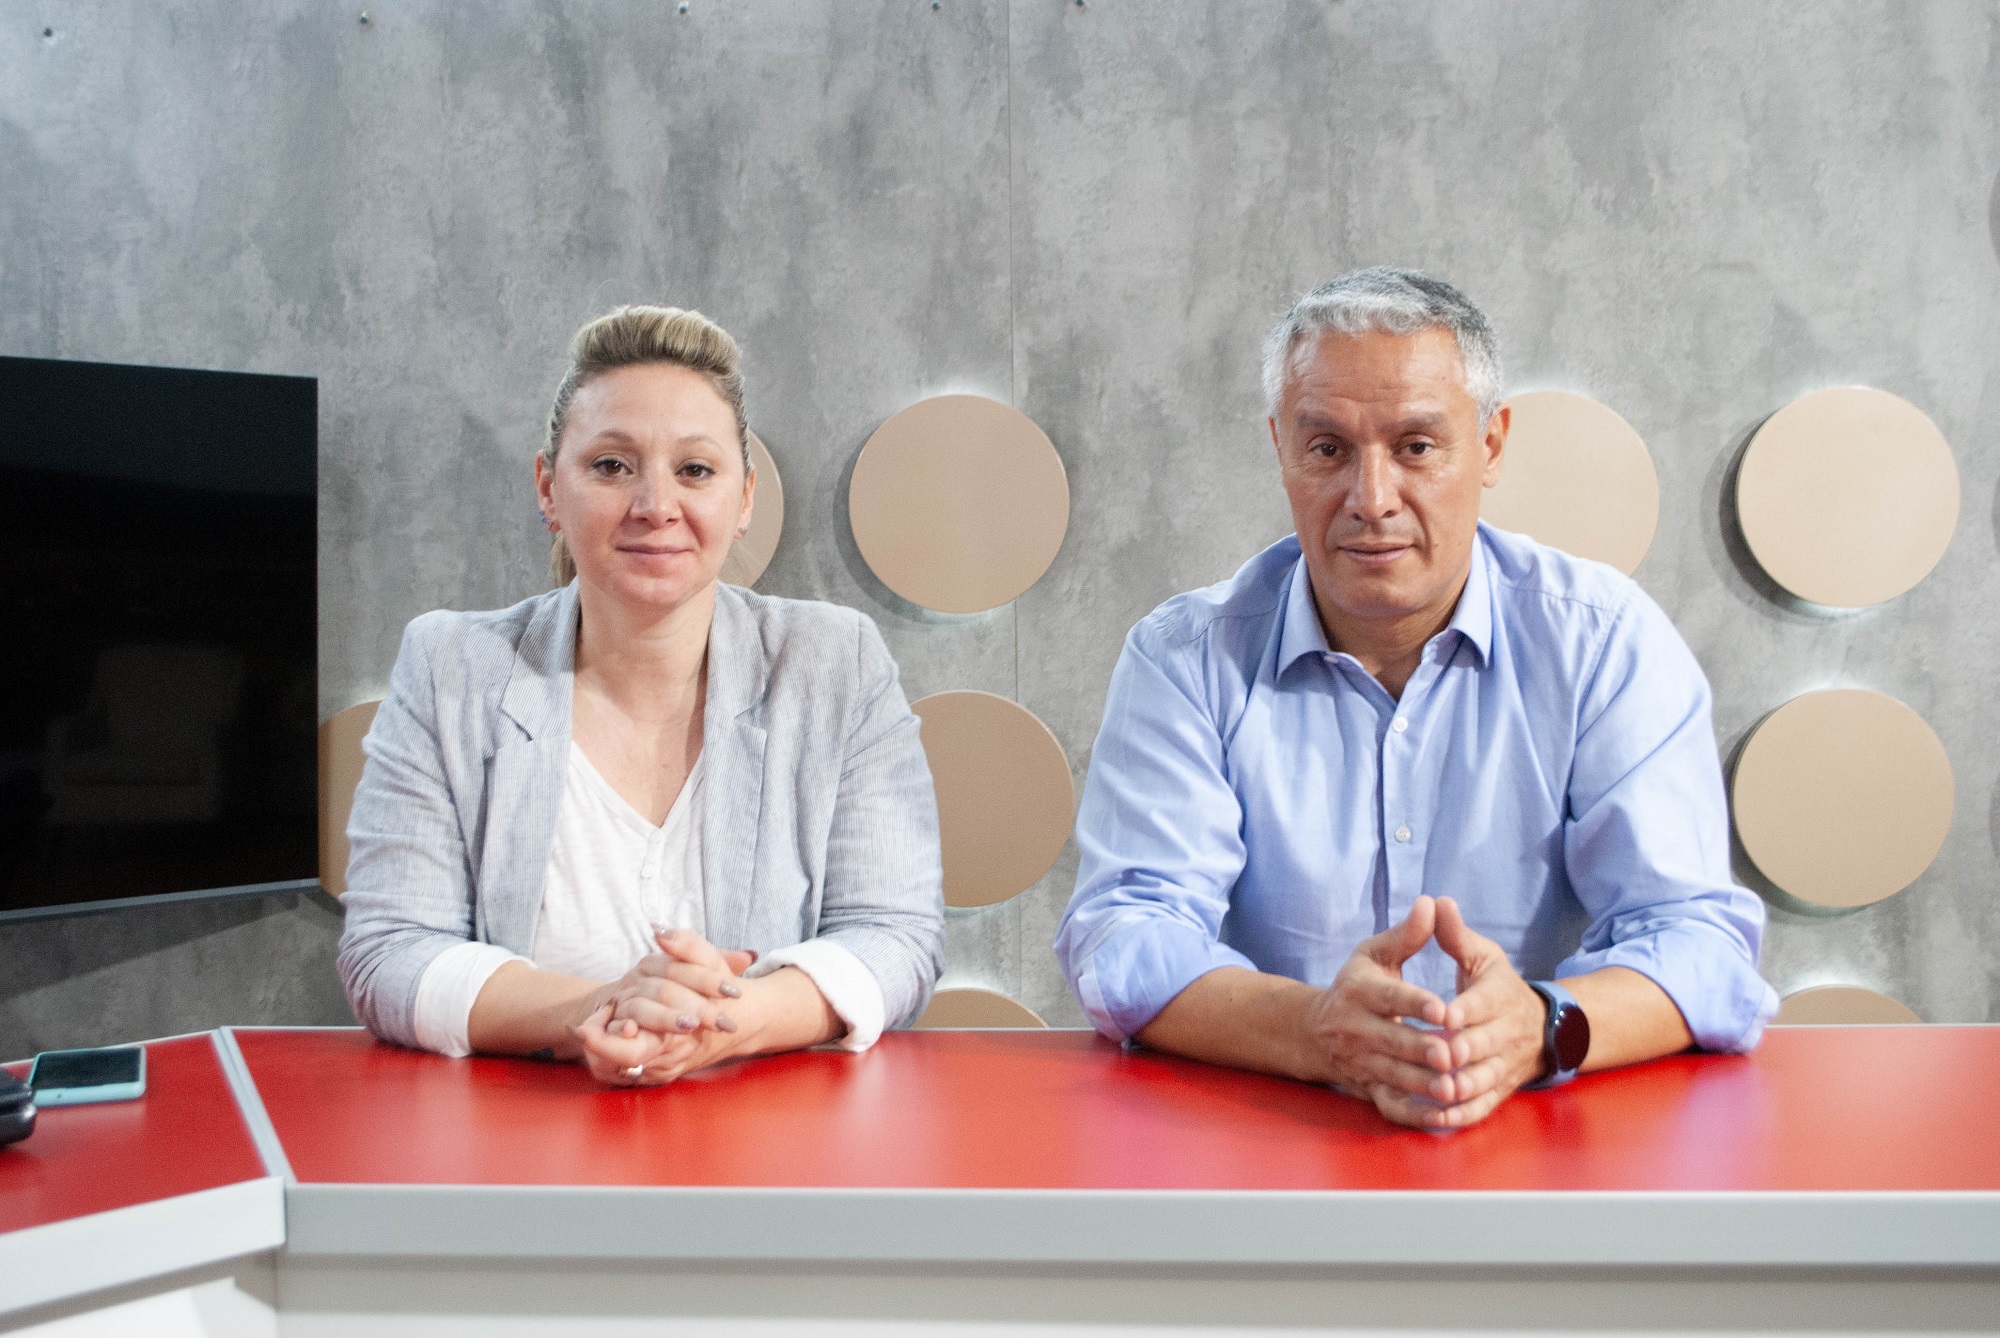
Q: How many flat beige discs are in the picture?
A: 9